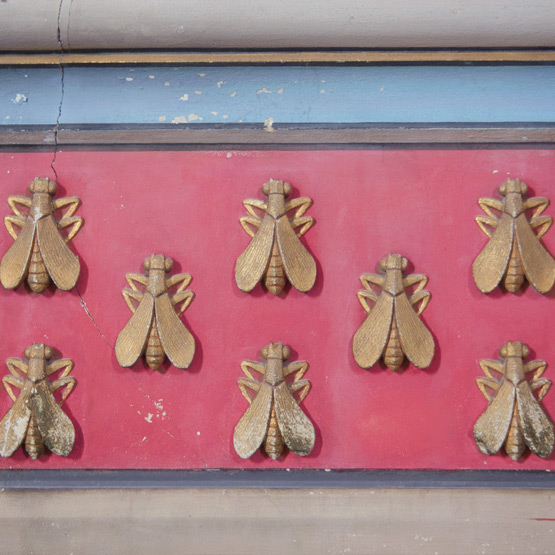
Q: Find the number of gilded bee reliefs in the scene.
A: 8